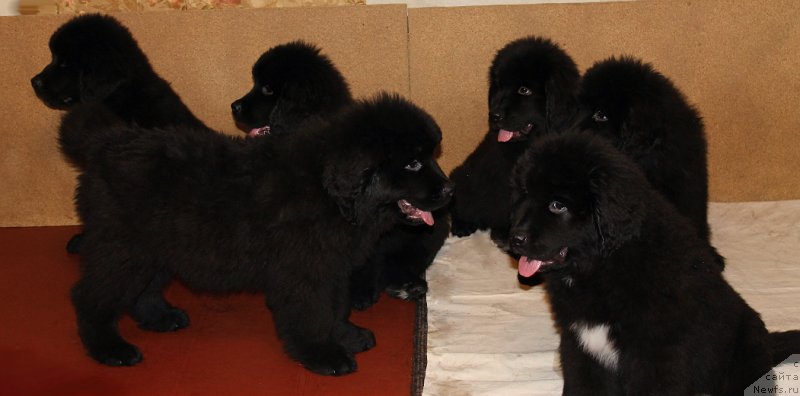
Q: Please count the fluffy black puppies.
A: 6